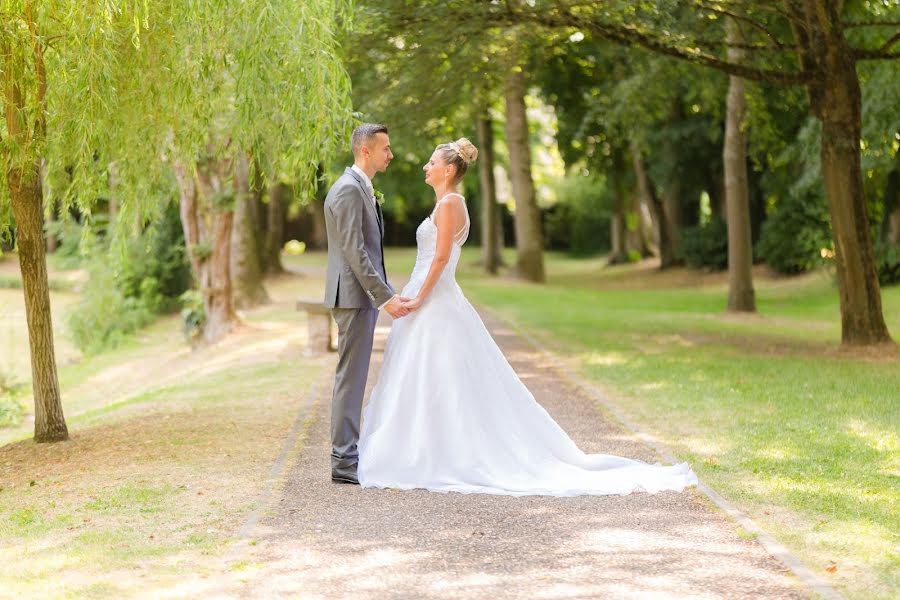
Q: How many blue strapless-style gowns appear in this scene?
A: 0